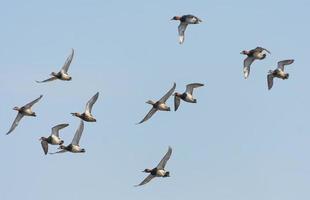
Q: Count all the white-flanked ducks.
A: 11